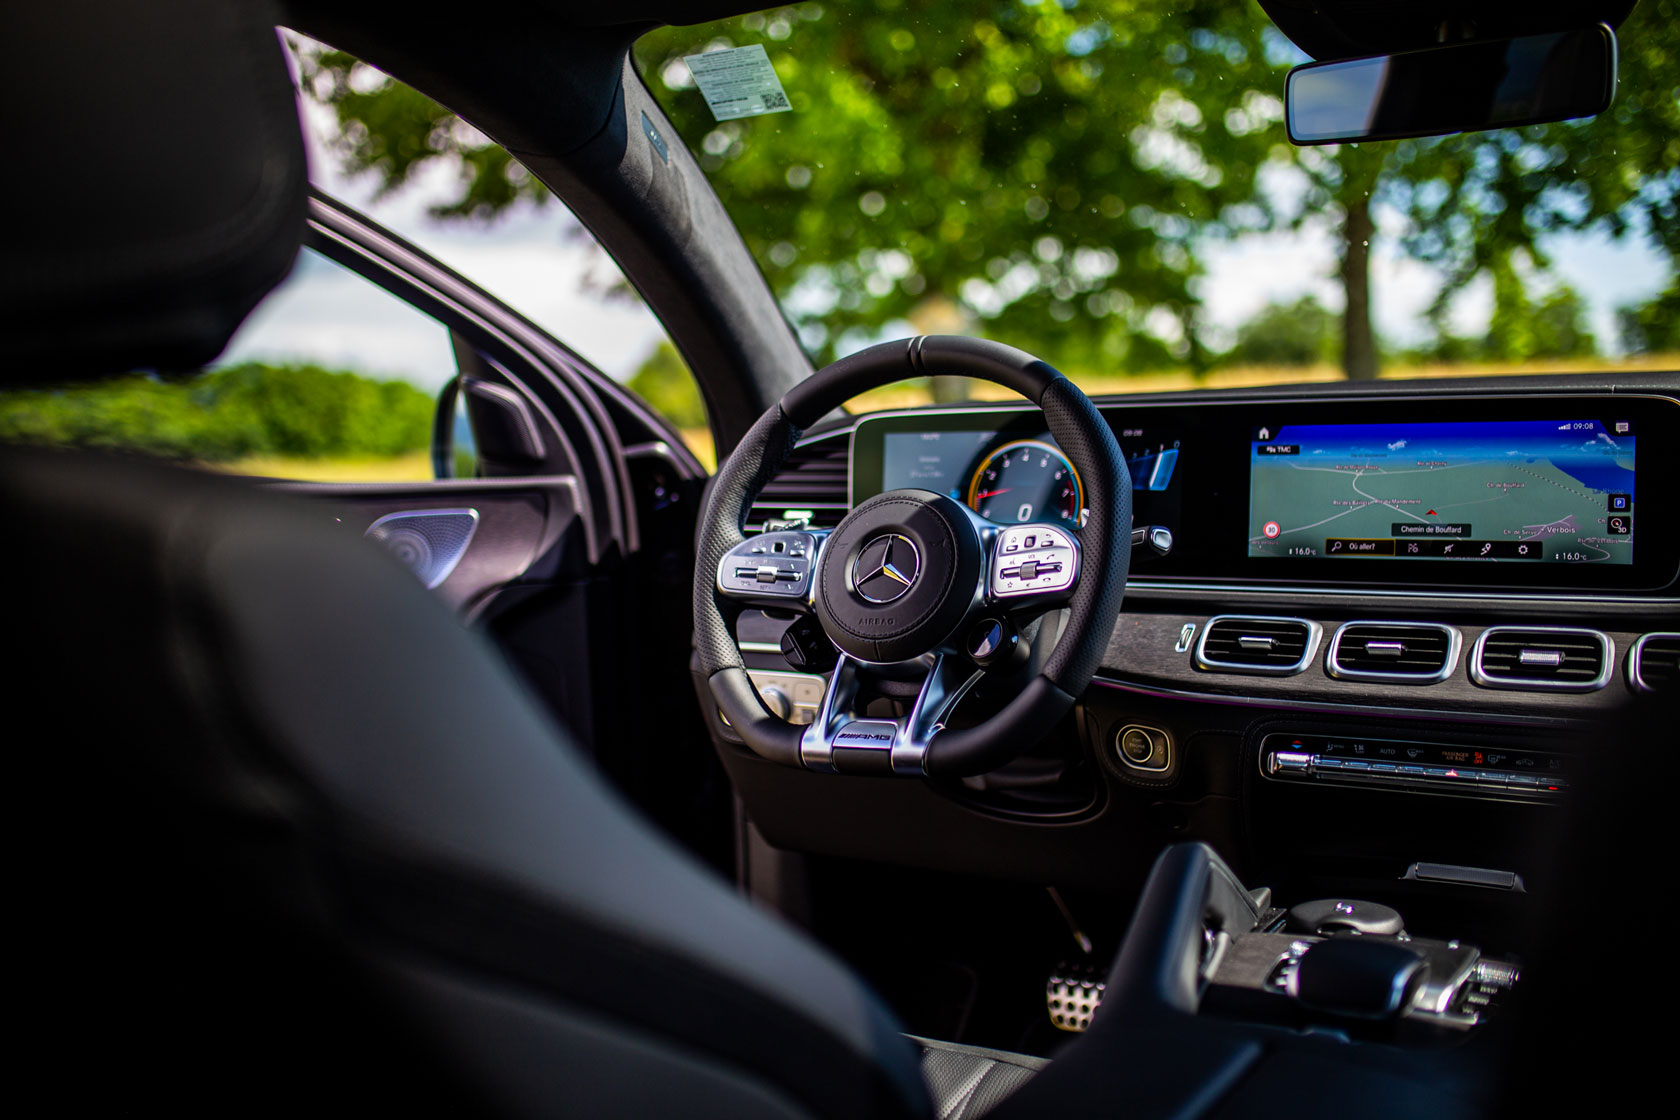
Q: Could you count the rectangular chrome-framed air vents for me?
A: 4